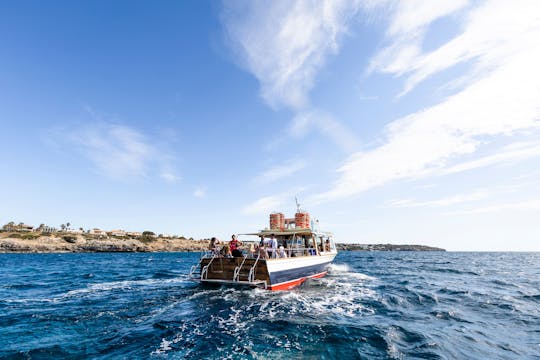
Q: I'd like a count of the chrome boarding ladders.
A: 2